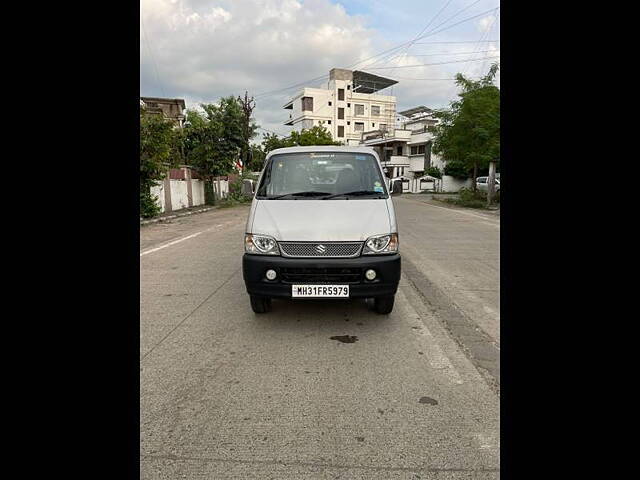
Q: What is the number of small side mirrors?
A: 2